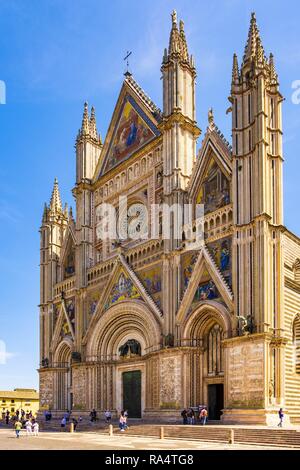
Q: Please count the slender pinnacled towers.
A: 4